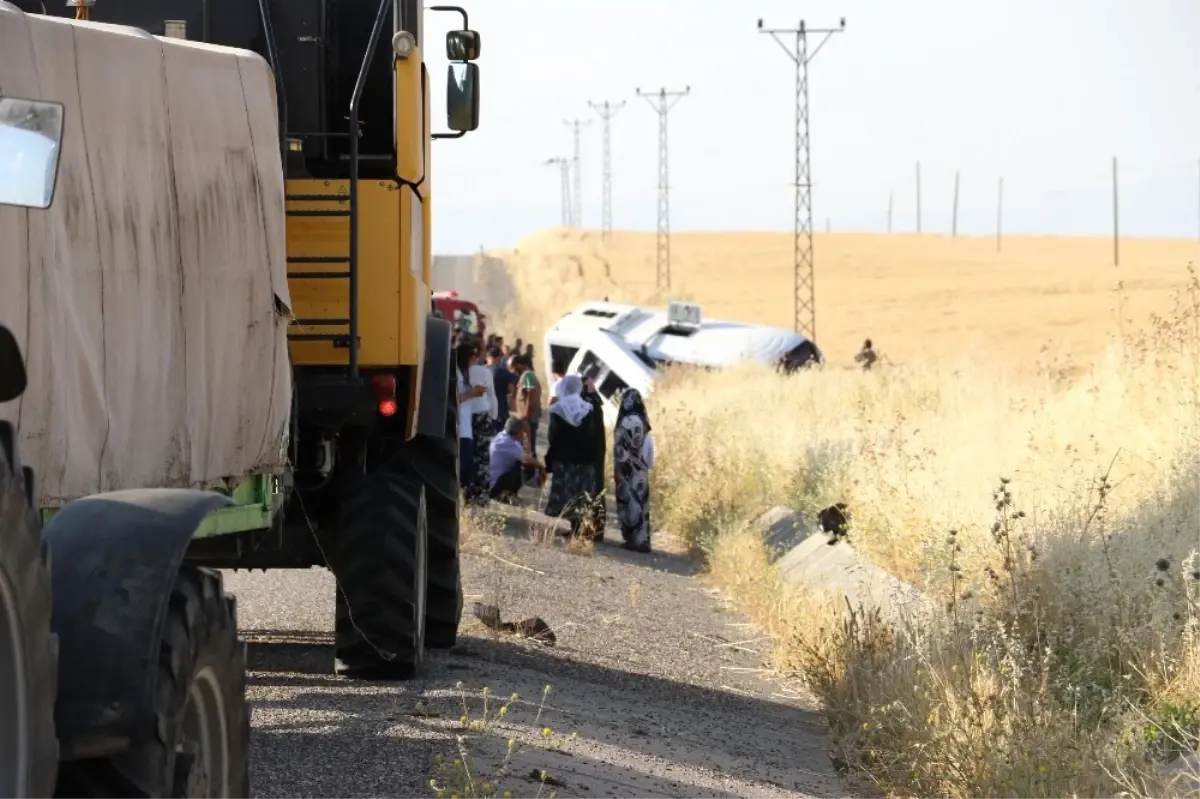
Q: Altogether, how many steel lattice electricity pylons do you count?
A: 5